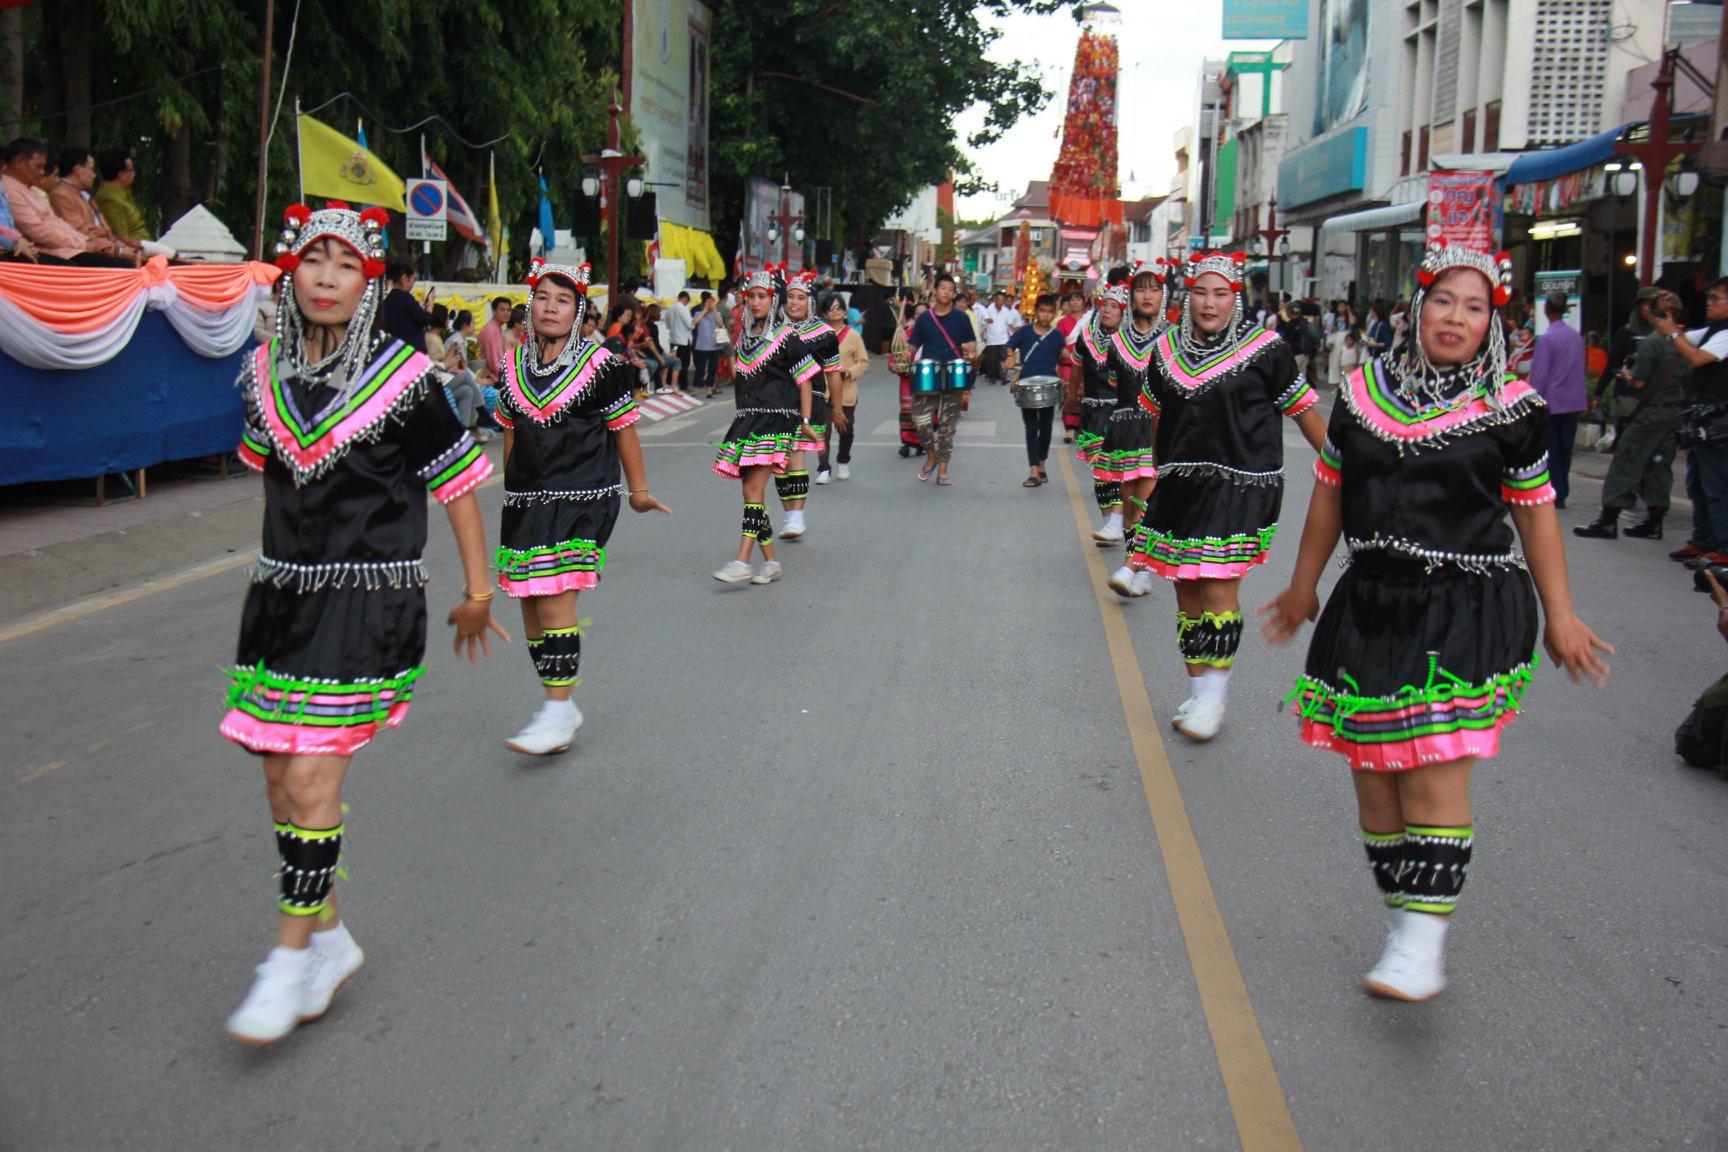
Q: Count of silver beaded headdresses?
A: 8